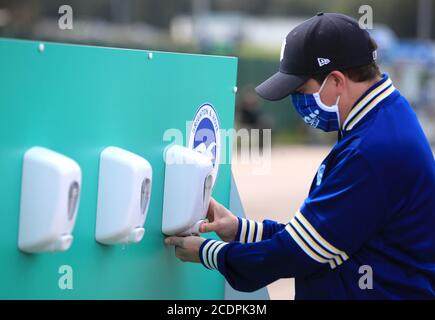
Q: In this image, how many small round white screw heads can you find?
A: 3